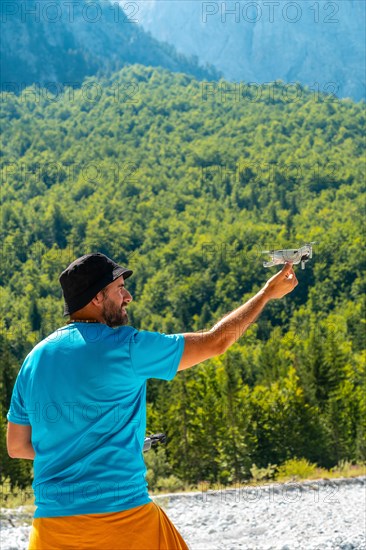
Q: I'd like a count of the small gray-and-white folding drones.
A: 1